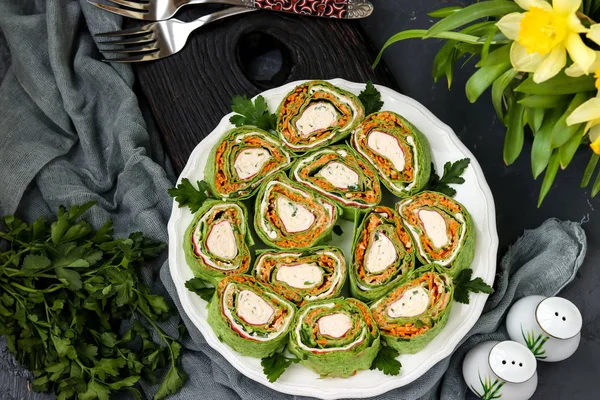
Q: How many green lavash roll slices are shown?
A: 12